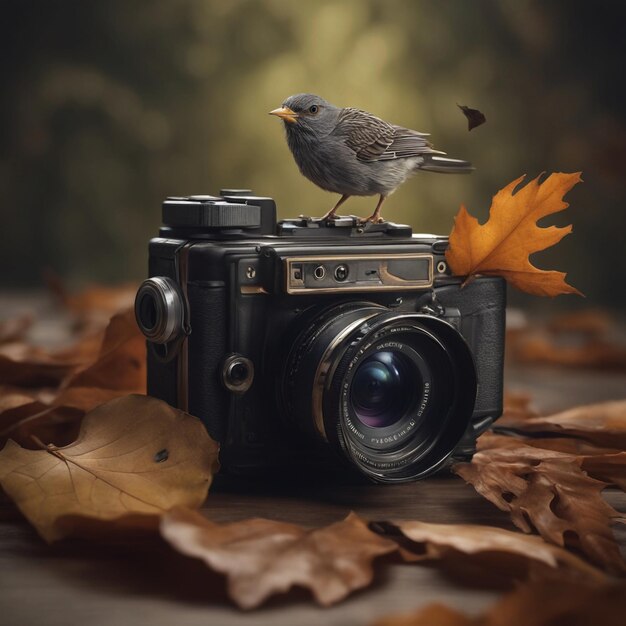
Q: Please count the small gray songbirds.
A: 1